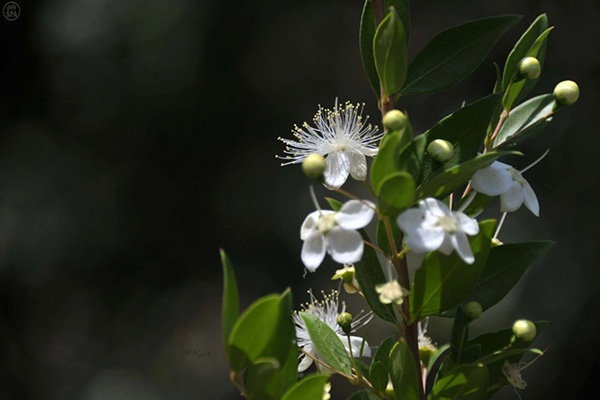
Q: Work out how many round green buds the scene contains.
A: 8